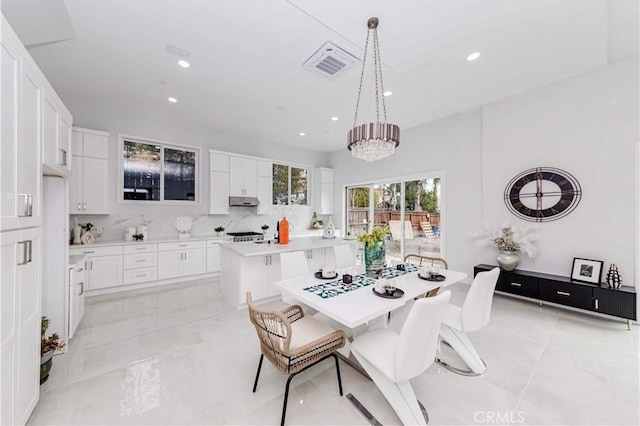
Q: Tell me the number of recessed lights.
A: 6